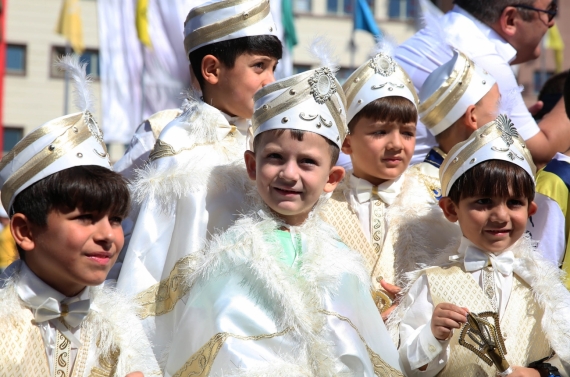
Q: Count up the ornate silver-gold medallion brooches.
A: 4